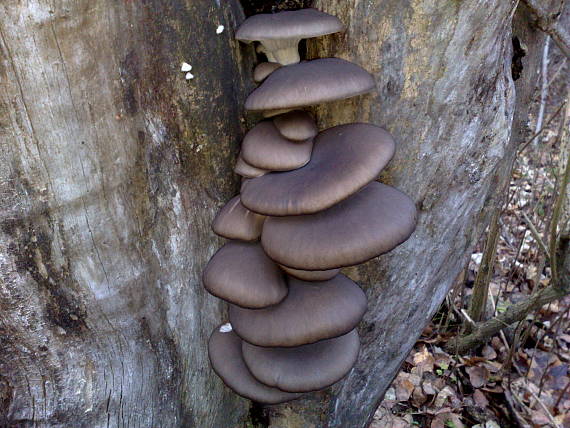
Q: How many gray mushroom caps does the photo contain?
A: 14